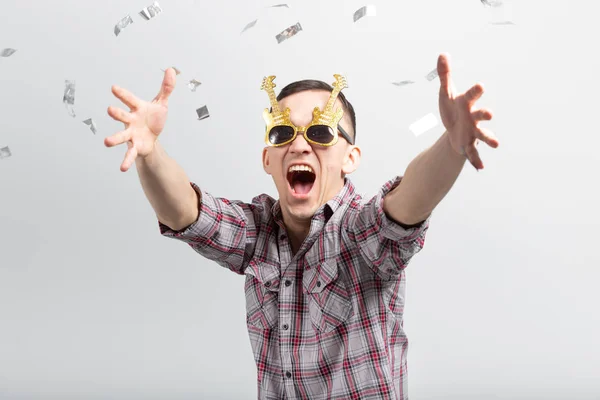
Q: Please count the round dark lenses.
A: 2